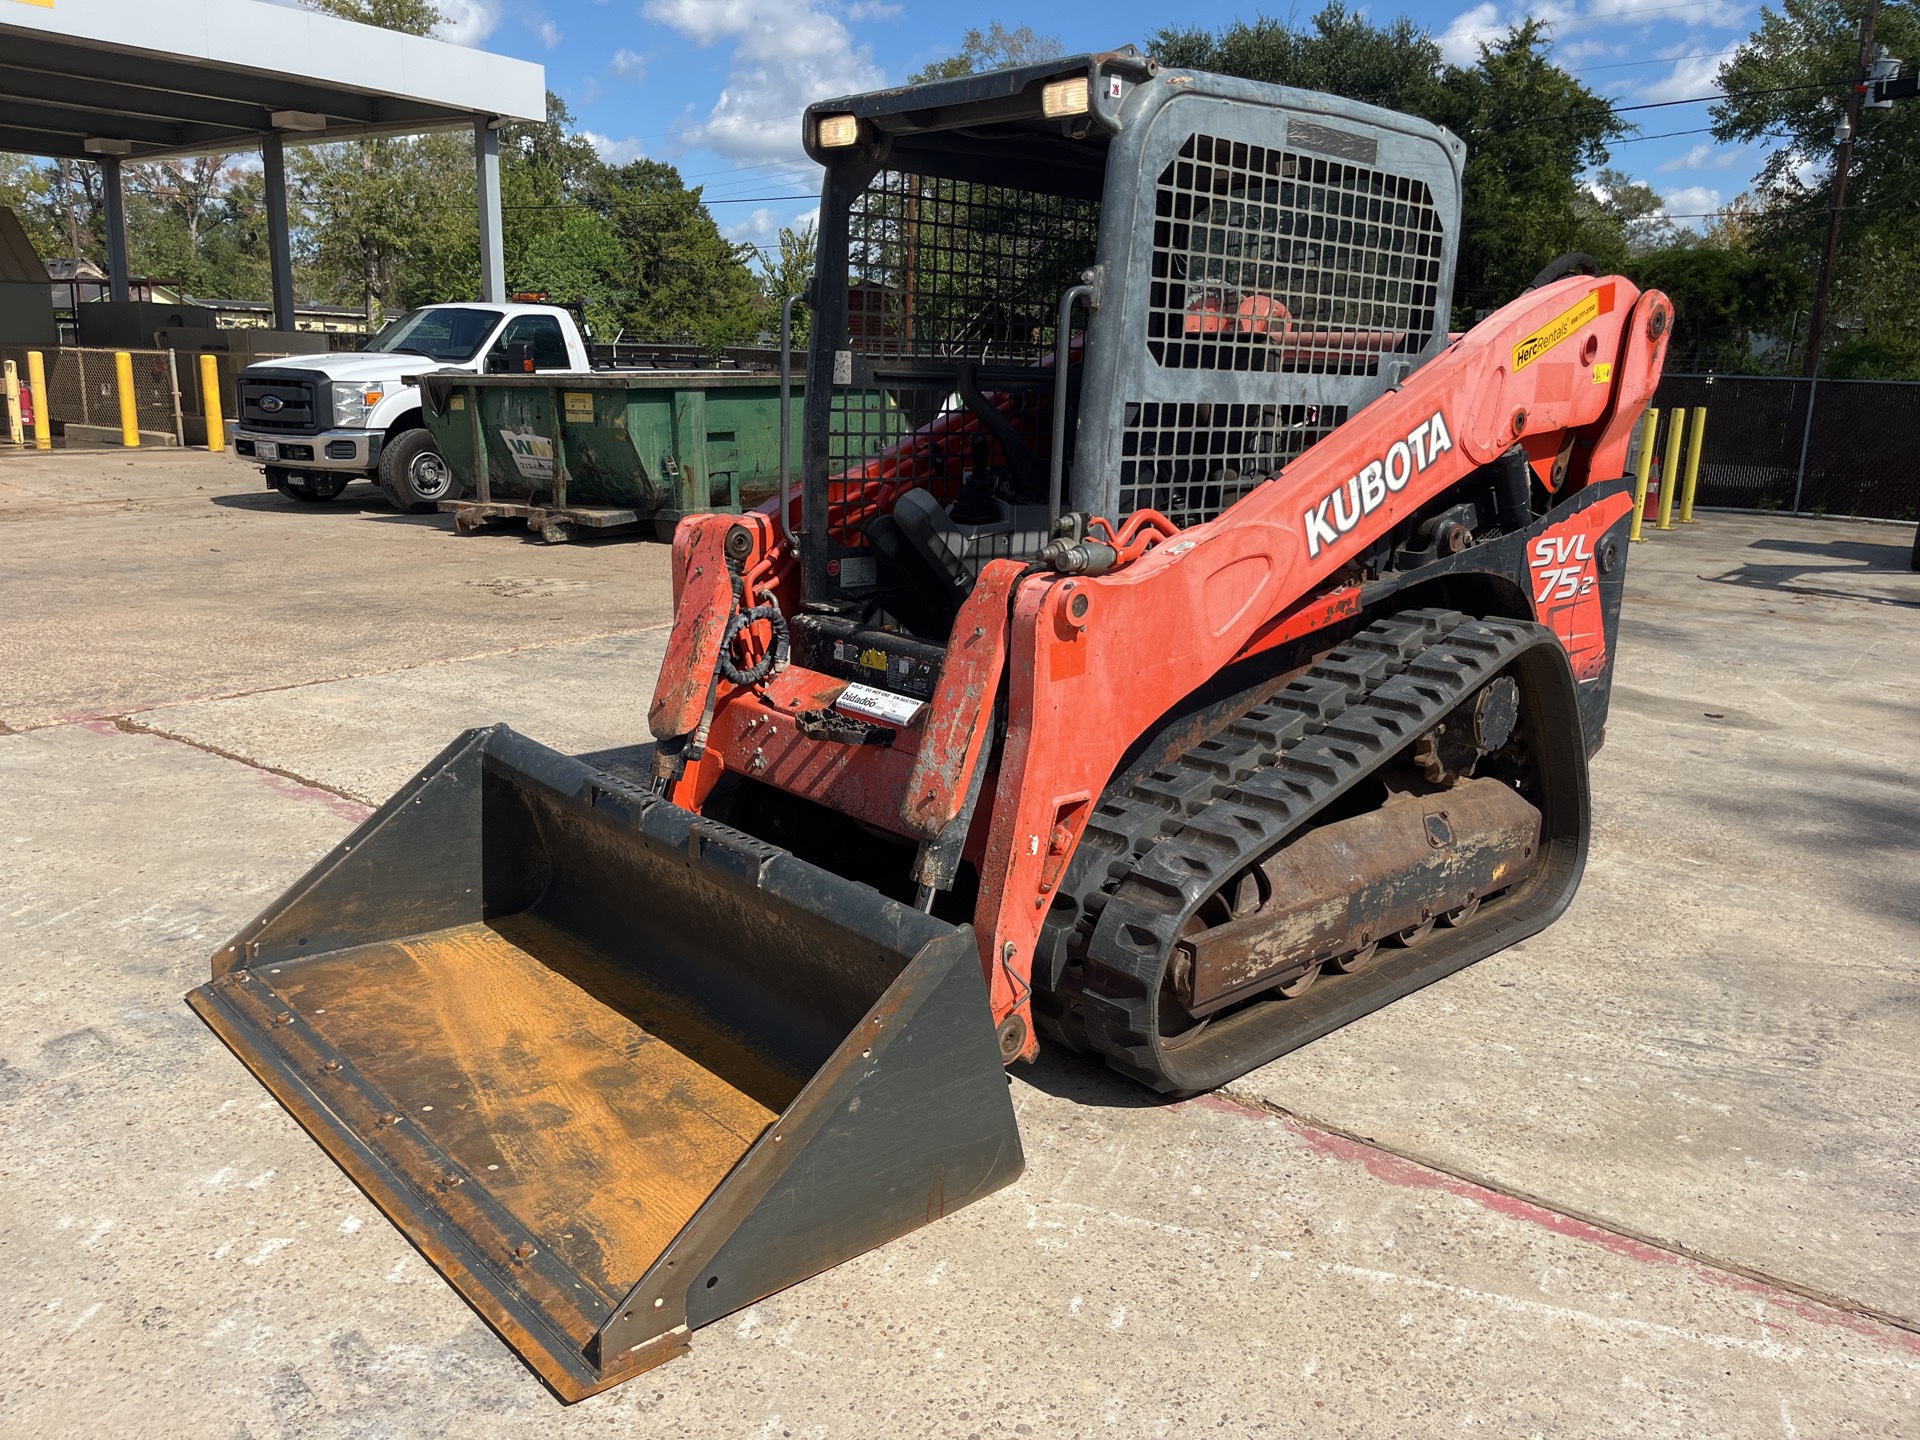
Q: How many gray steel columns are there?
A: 3